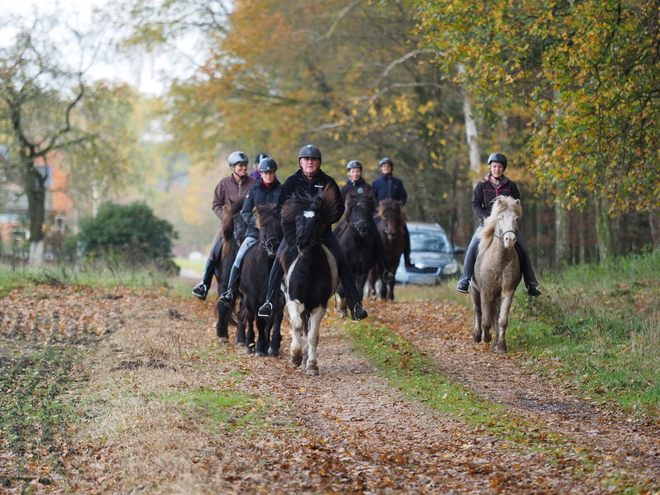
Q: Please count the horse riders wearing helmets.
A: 7